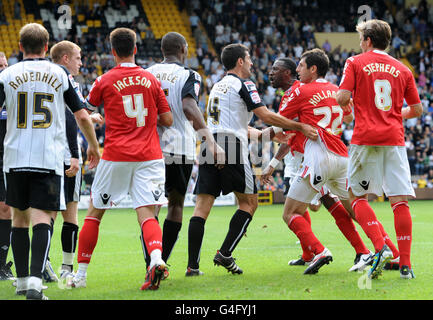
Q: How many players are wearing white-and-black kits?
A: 4